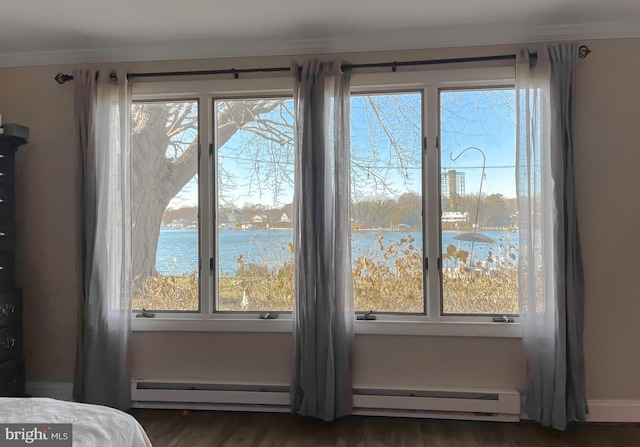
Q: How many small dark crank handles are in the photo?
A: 4